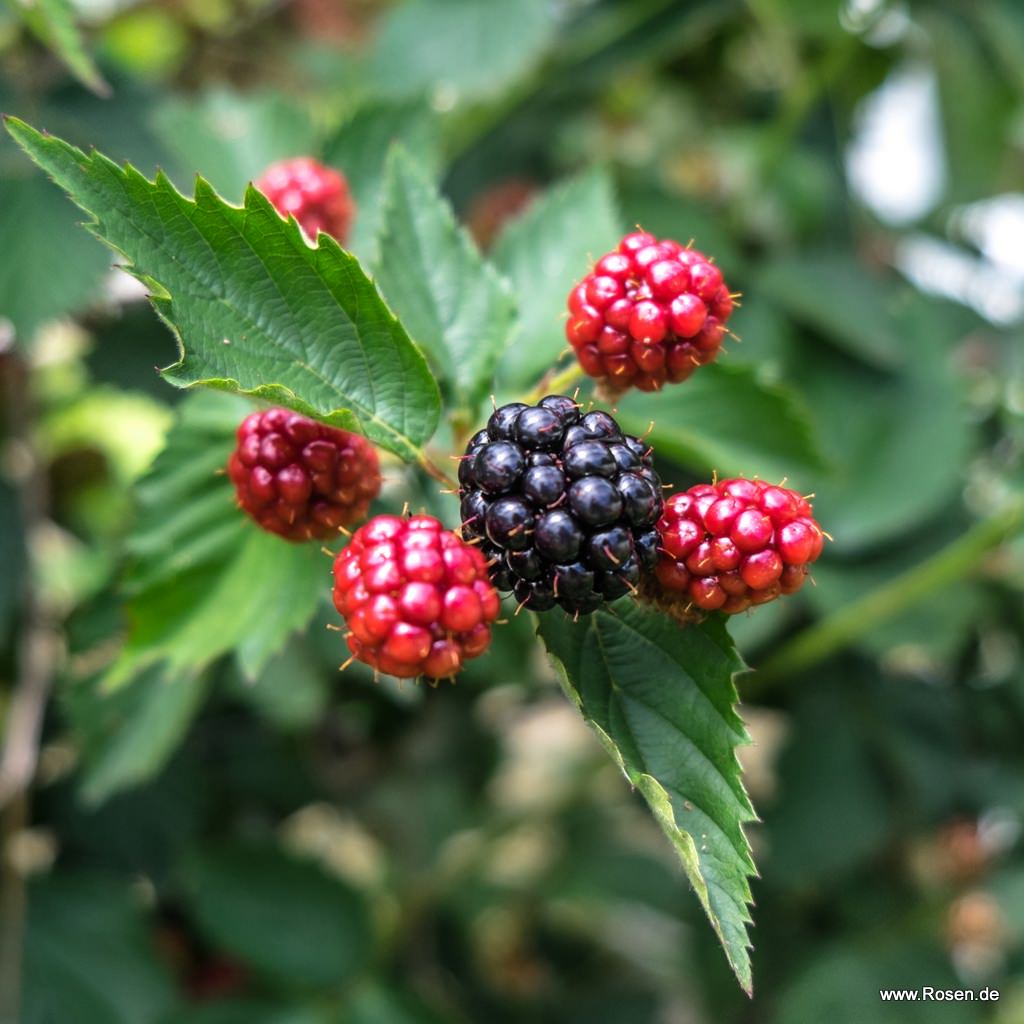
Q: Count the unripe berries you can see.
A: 5